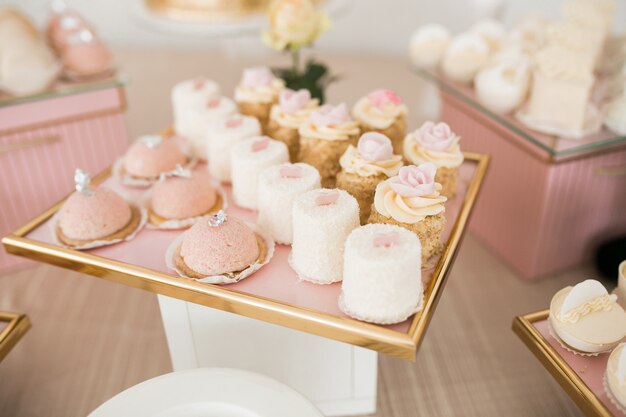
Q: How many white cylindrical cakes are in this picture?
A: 7